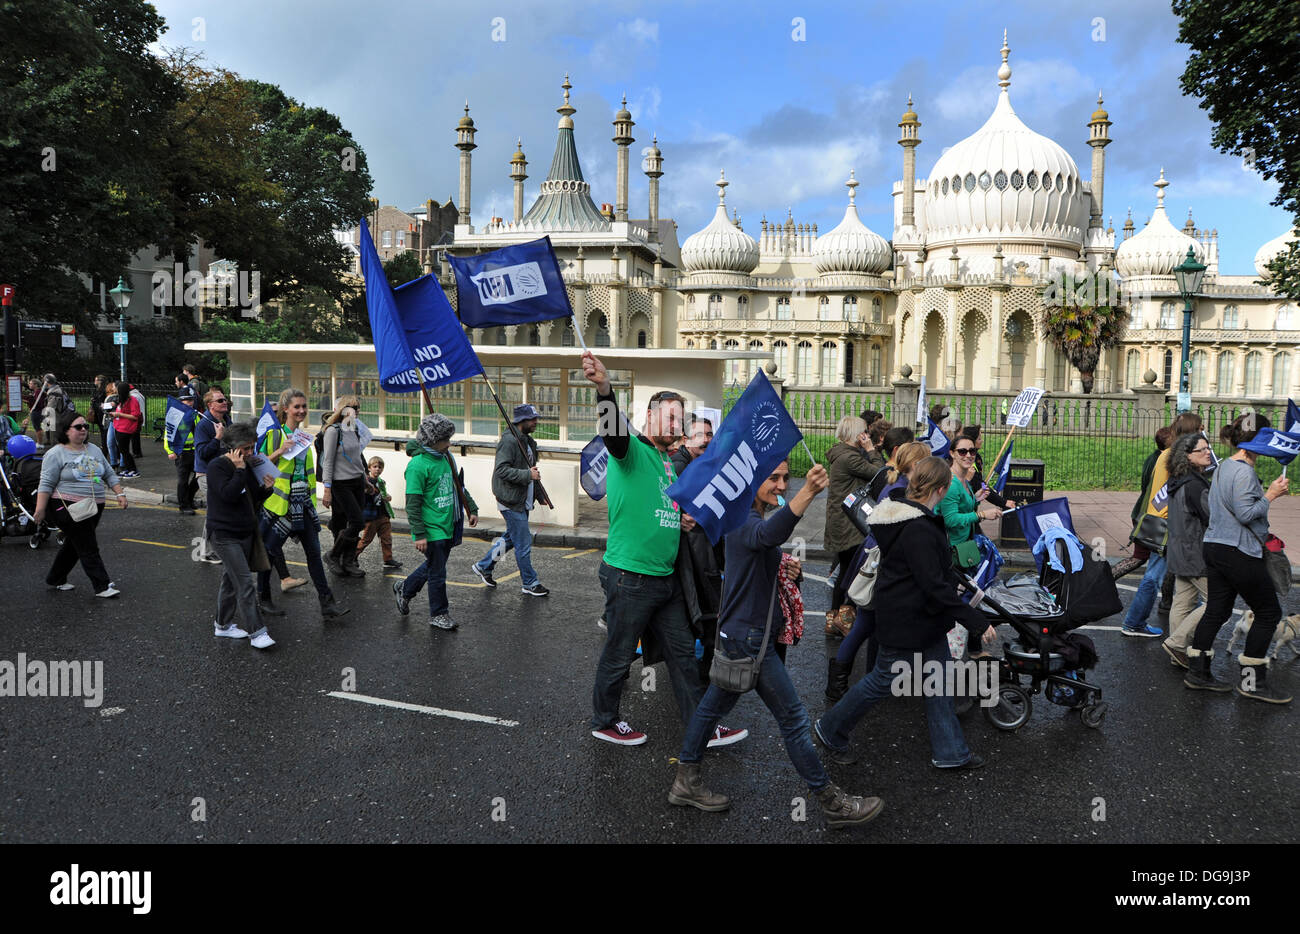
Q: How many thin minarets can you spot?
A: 6